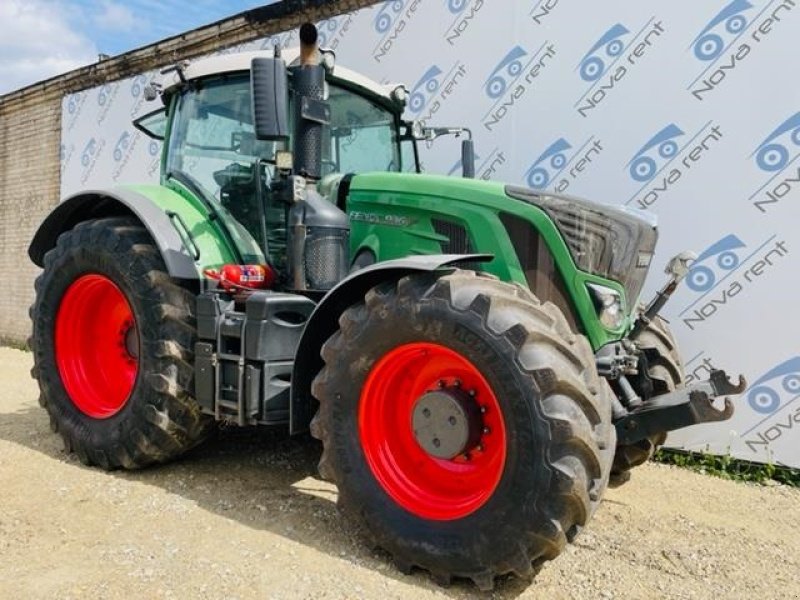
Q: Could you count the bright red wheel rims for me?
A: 2